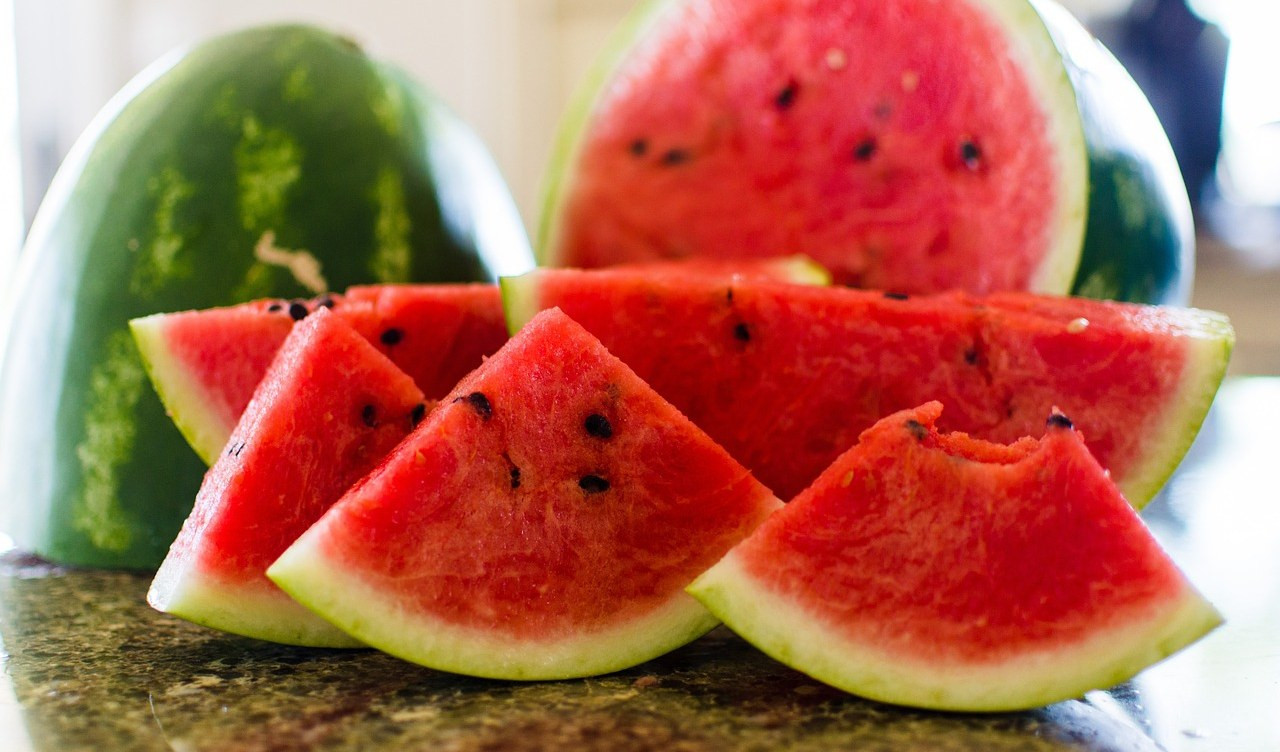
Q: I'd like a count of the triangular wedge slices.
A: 3